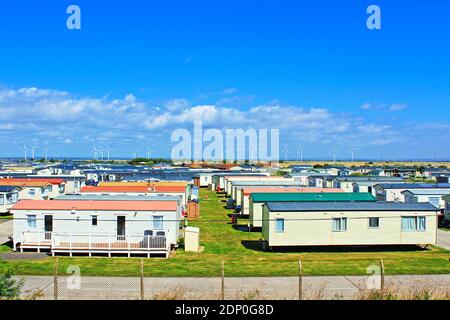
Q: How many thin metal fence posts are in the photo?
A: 5